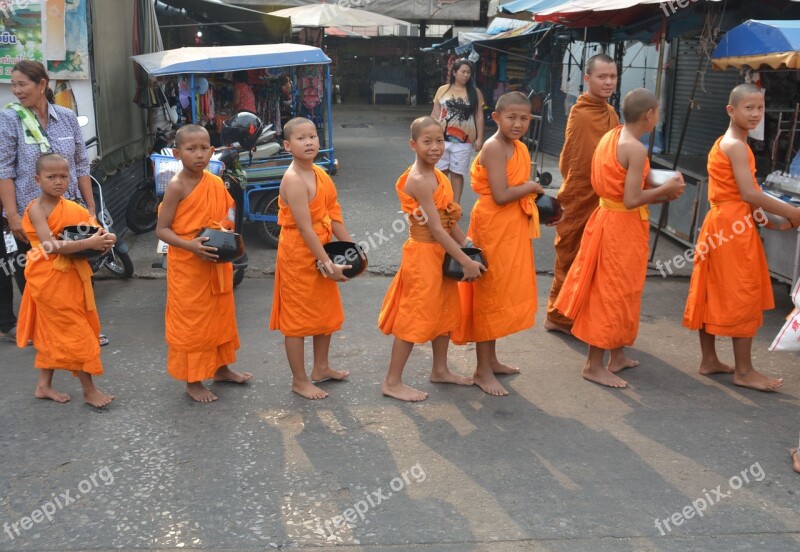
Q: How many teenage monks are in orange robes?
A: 7